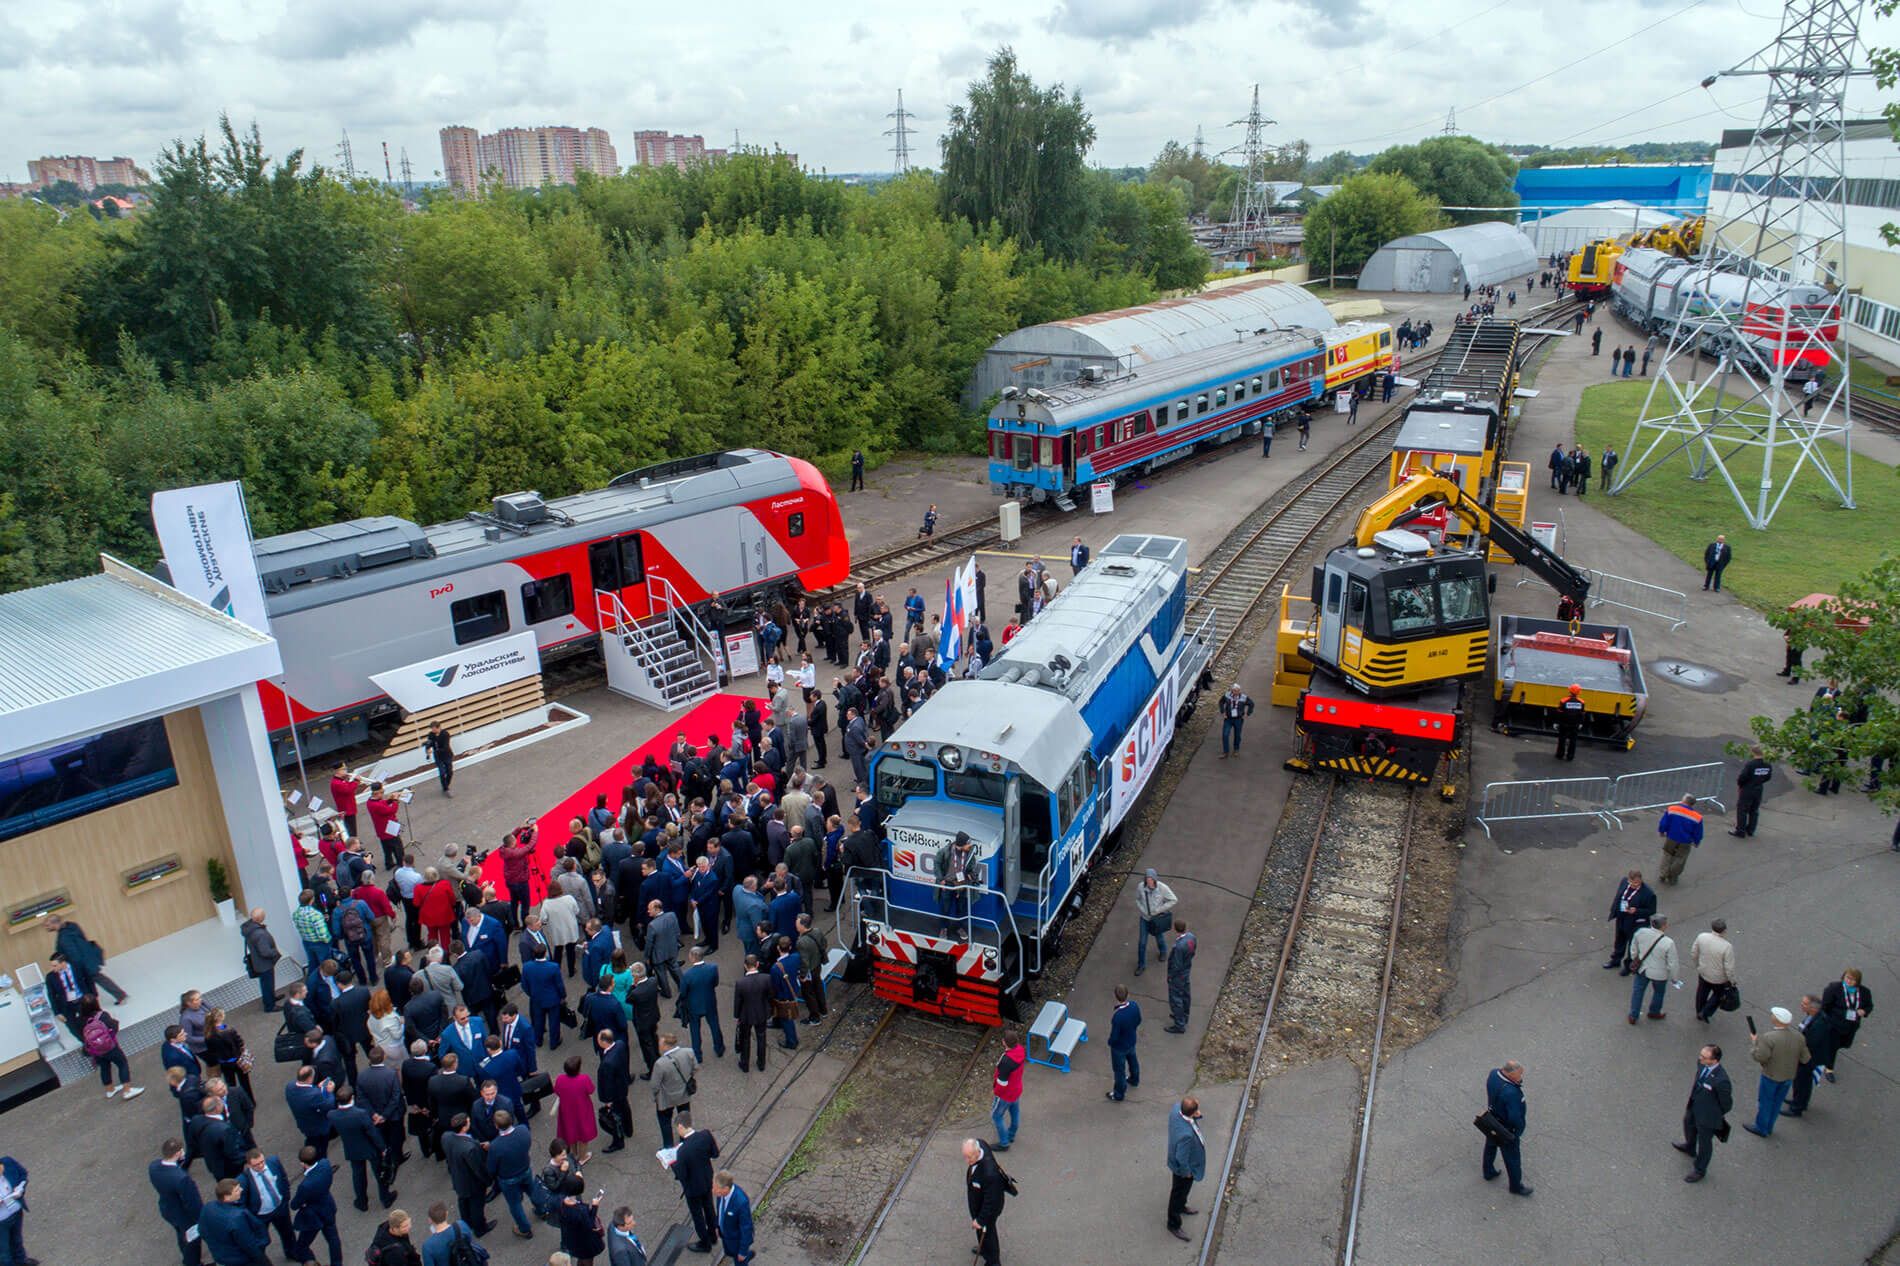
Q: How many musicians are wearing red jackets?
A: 4